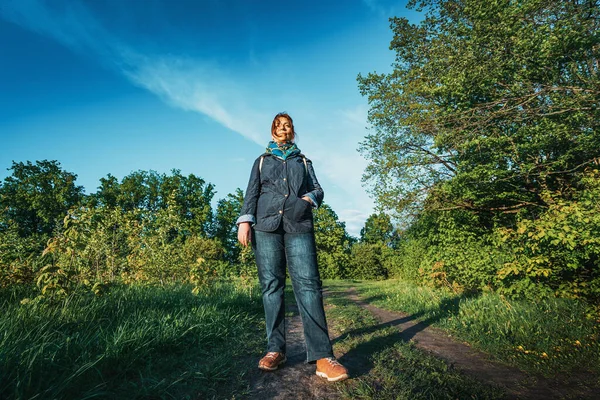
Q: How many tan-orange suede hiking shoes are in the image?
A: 2